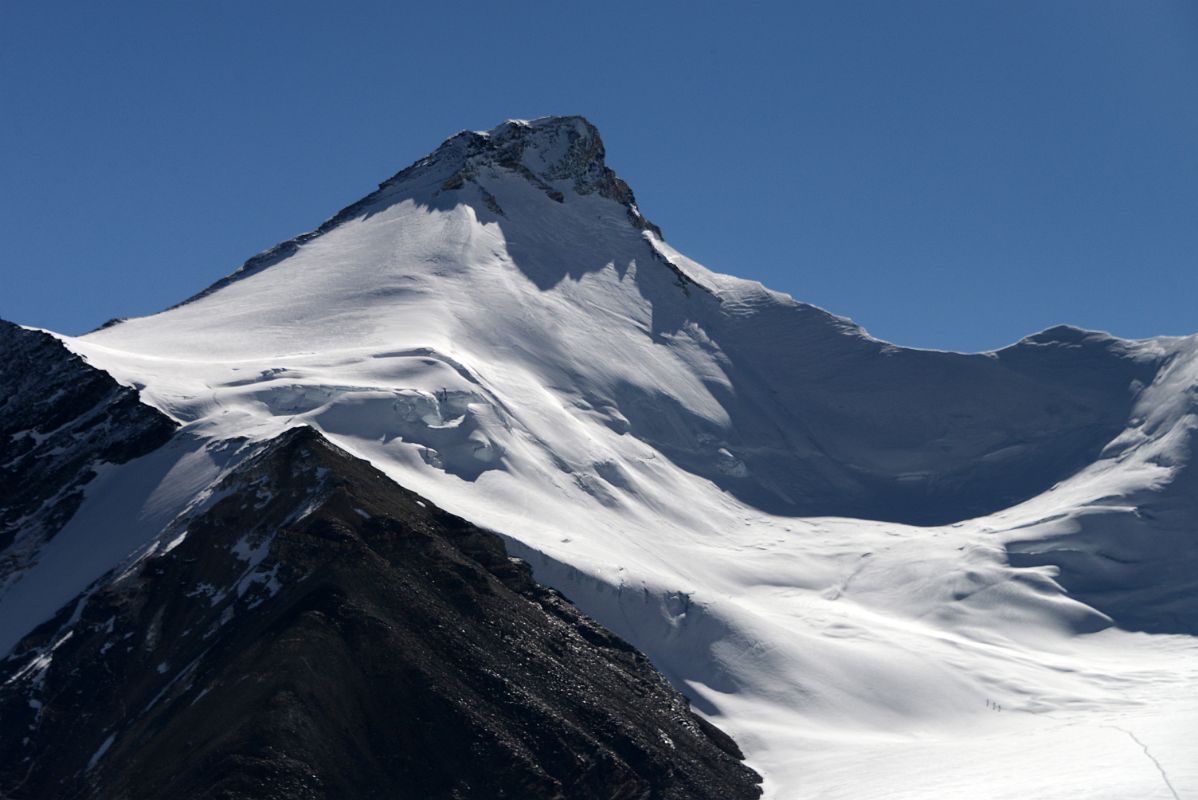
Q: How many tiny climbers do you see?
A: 3